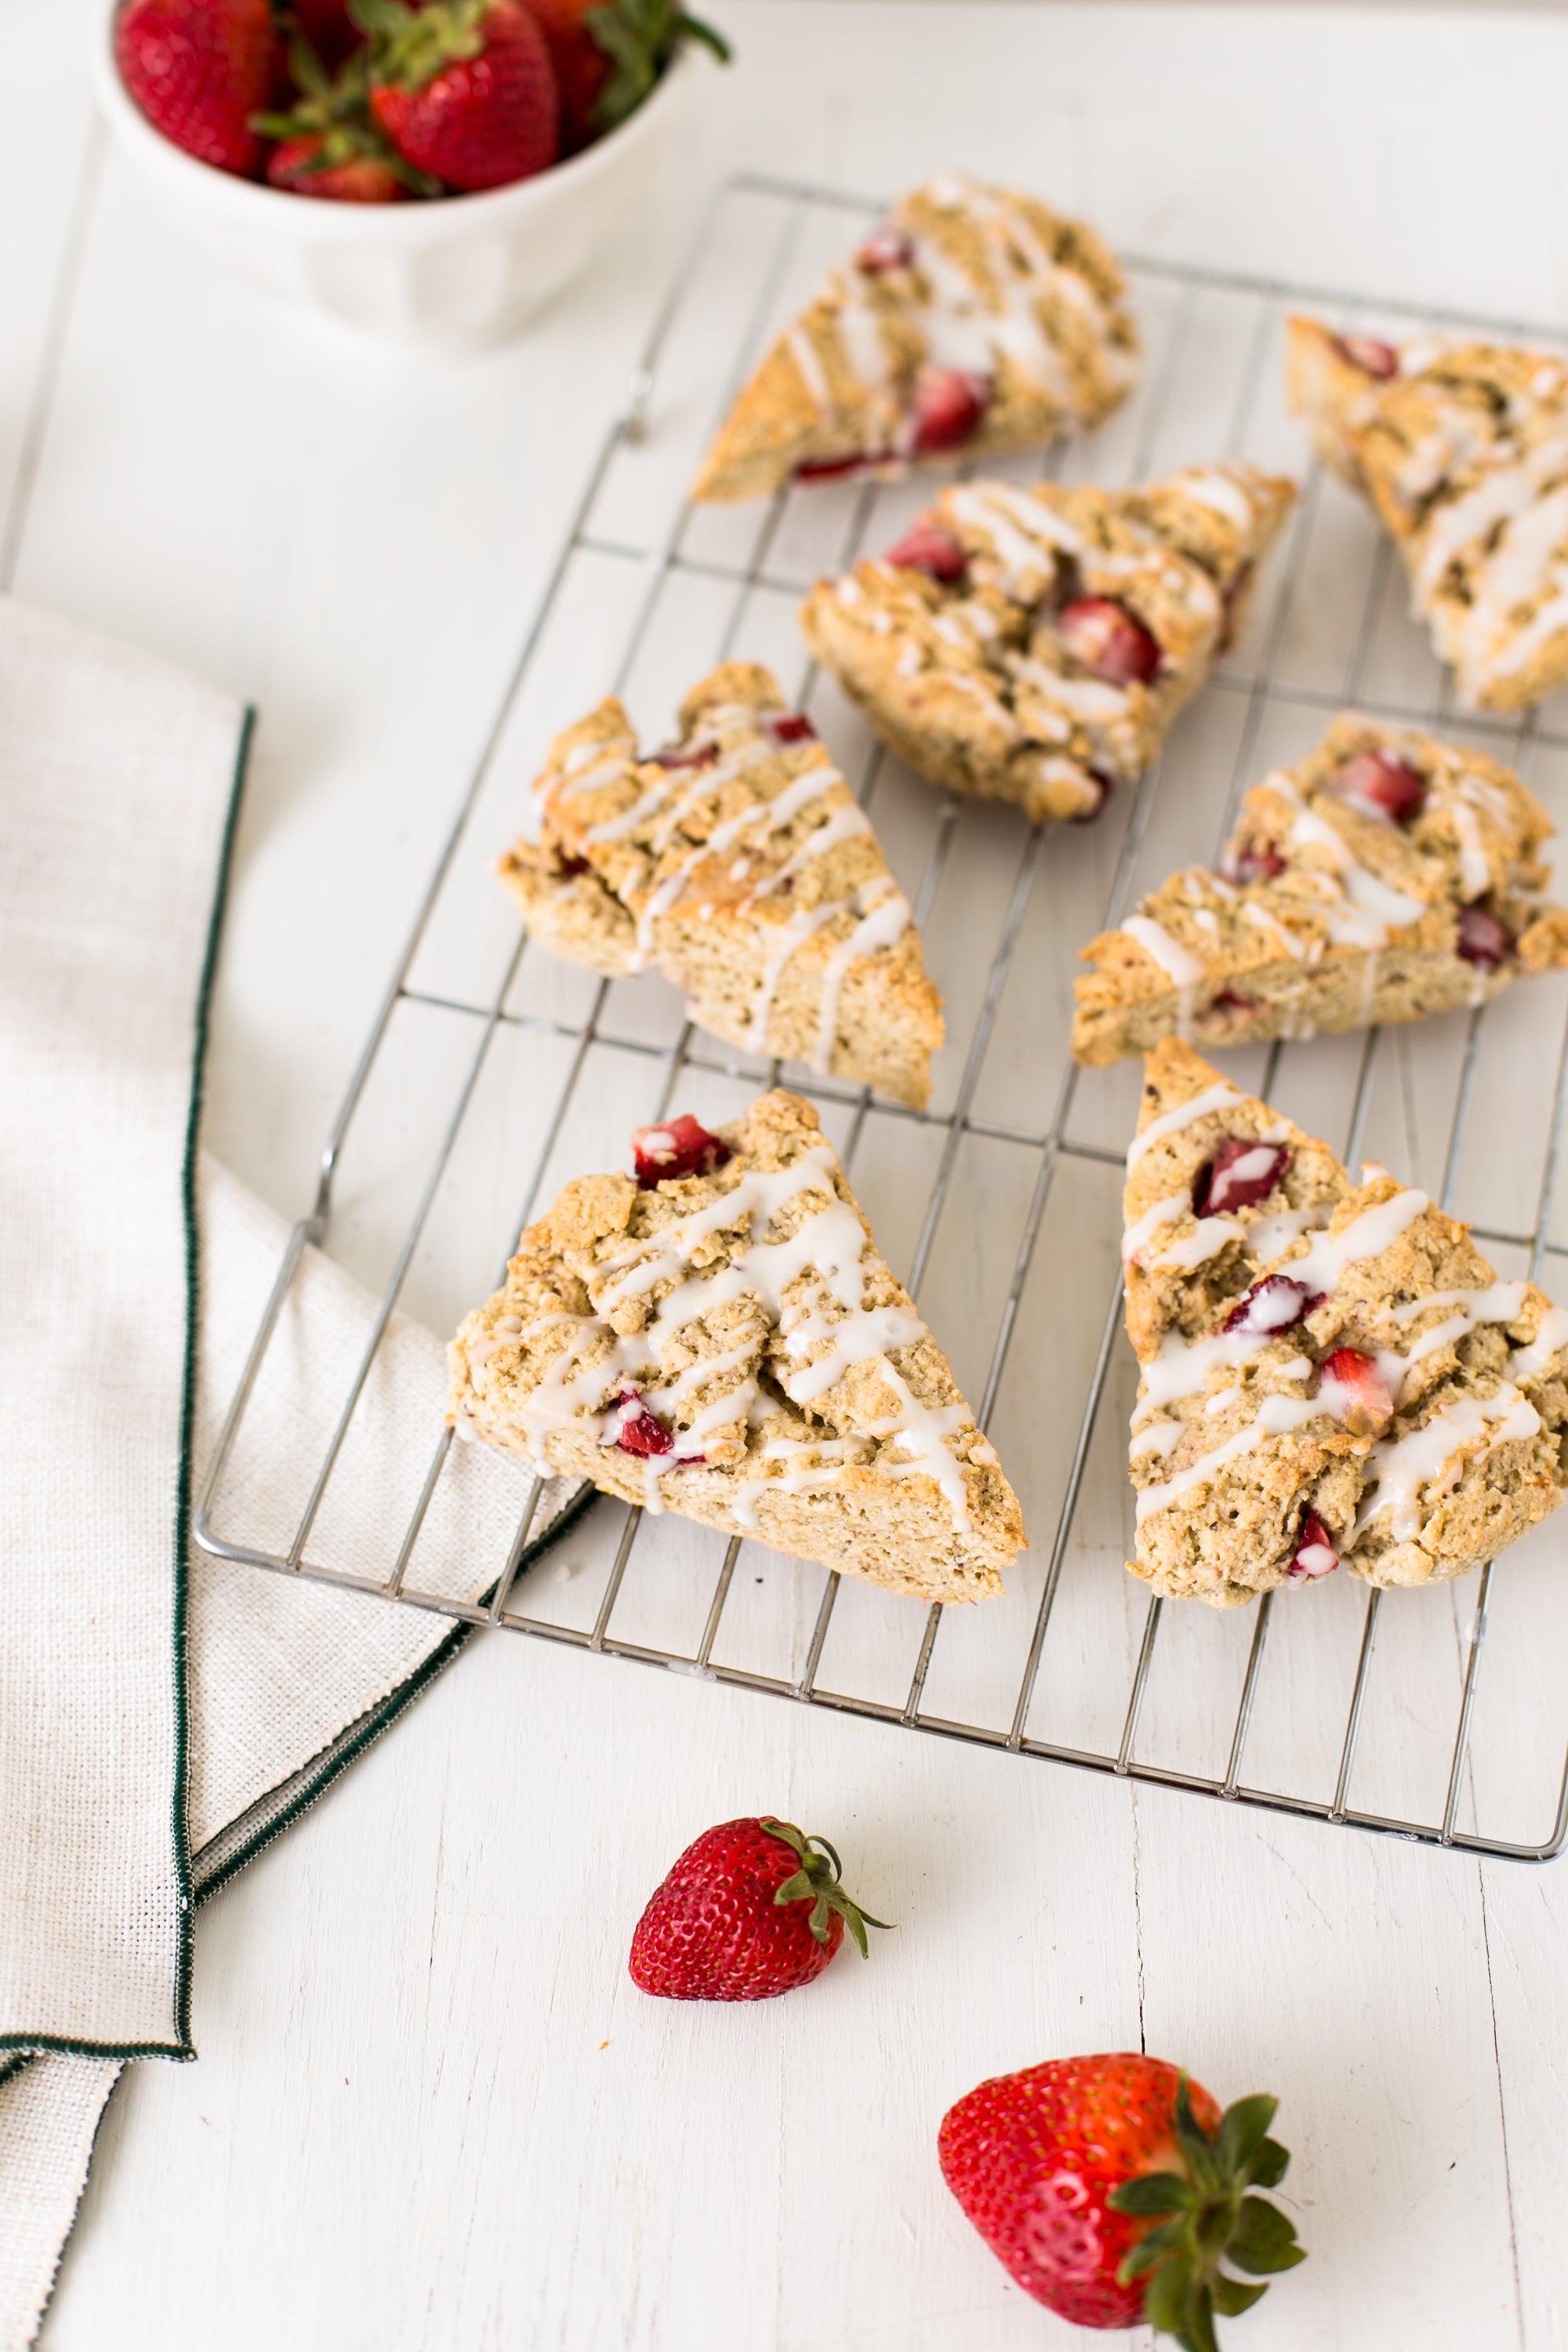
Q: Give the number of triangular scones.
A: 7